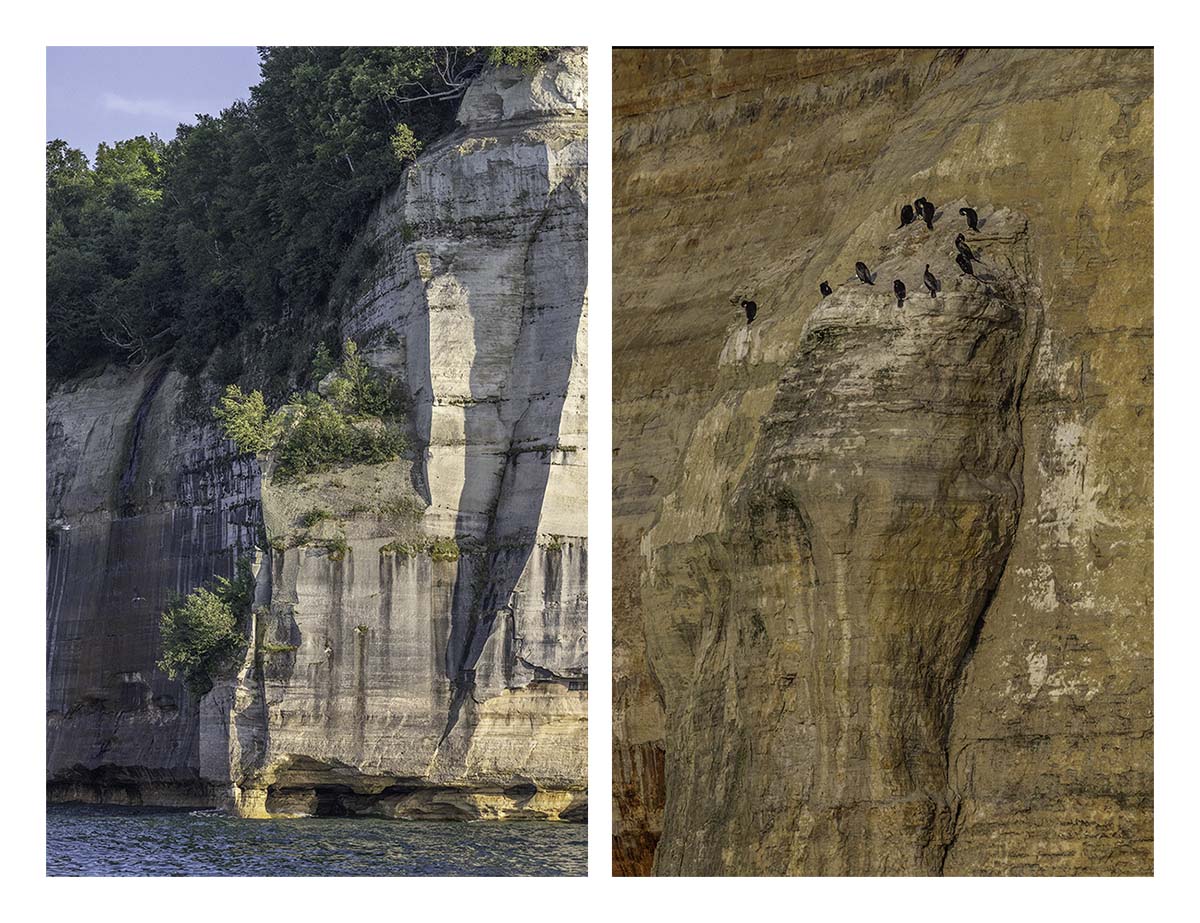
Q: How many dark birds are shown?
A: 11